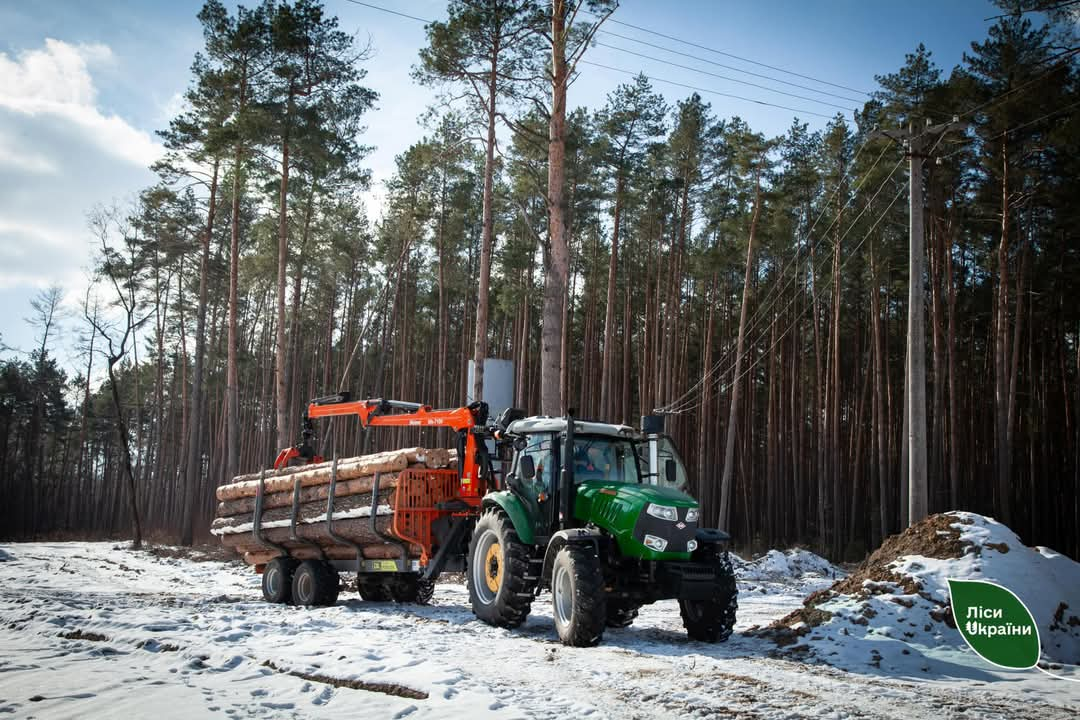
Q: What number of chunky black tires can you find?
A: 8